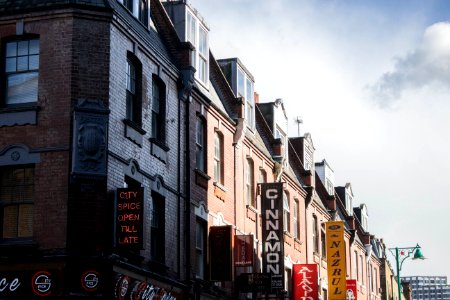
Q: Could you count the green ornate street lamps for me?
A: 1